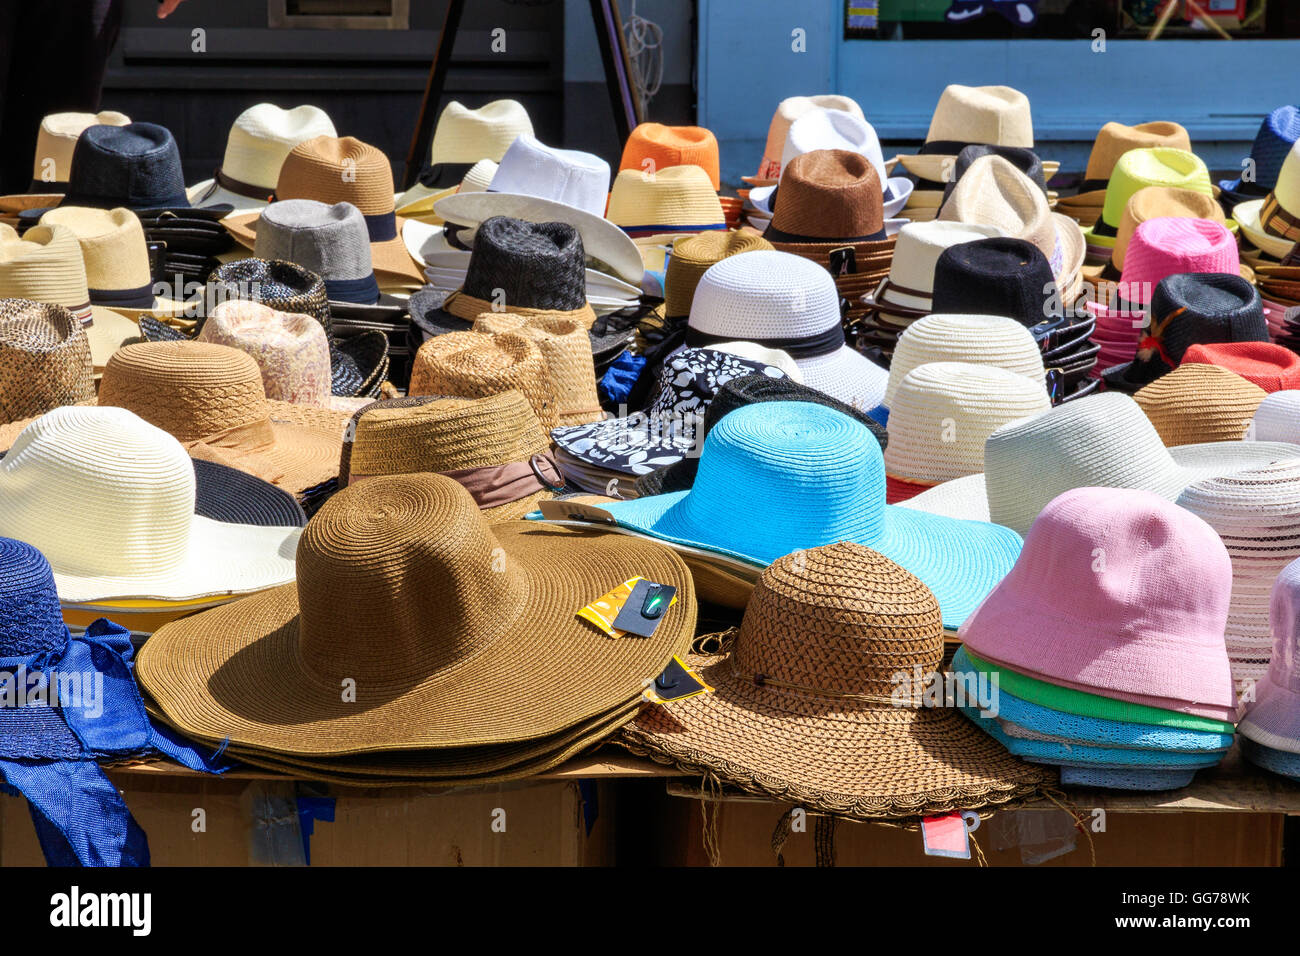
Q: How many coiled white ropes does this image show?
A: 1